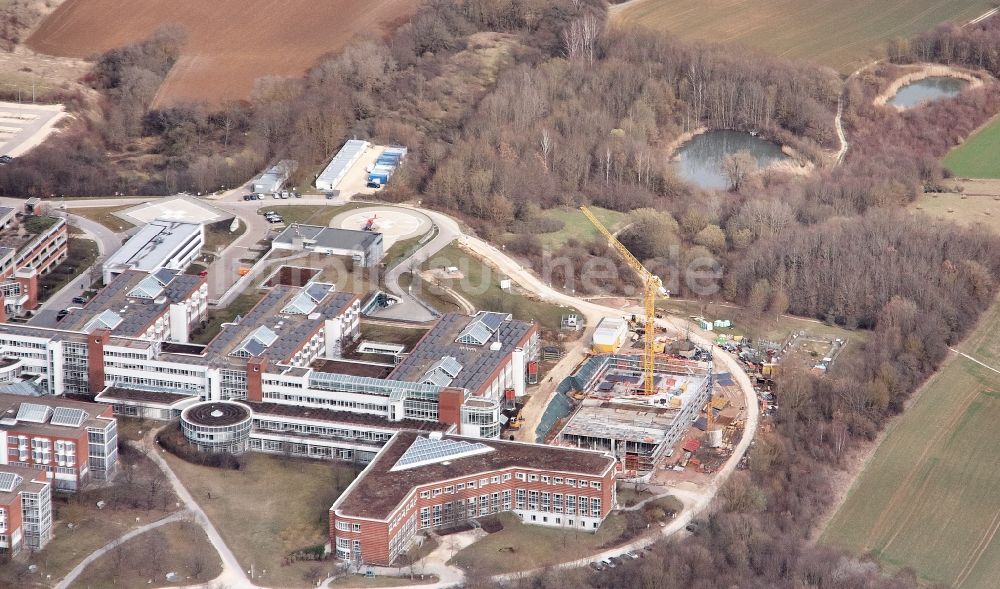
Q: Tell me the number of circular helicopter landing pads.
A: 1